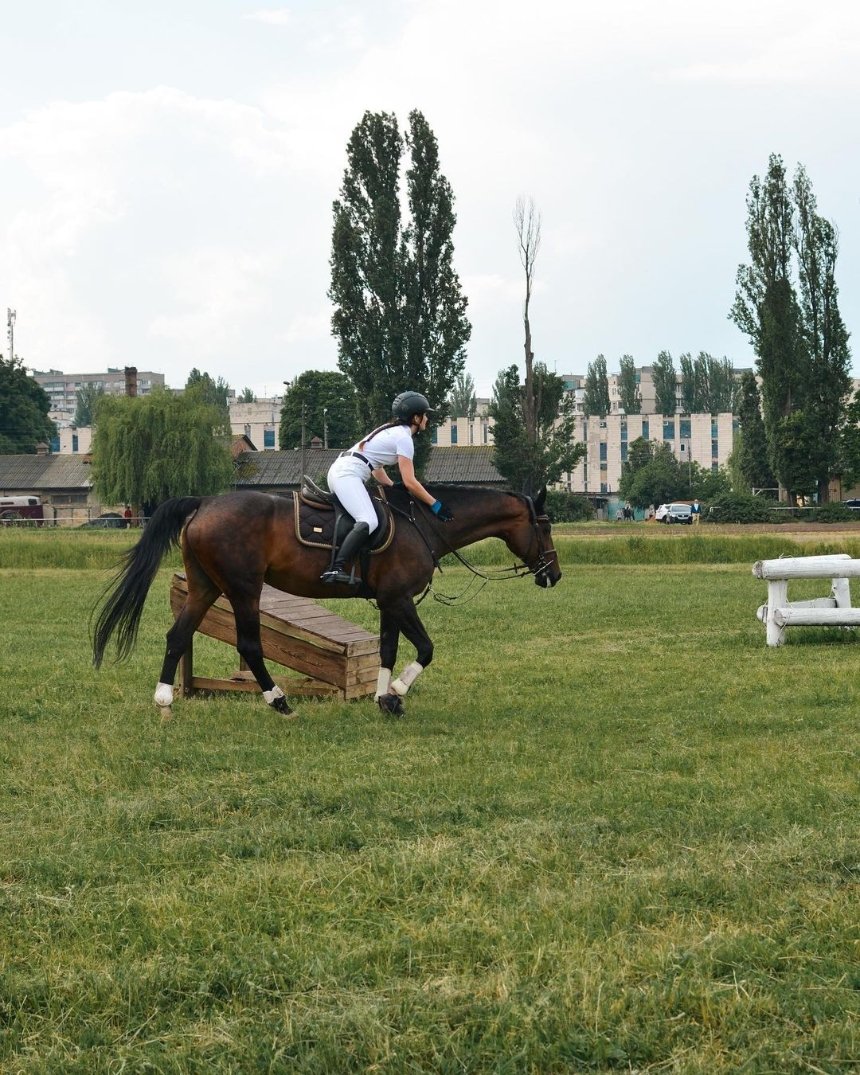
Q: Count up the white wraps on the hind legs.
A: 2